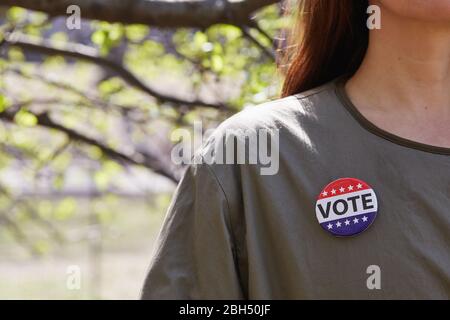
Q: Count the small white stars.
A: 10